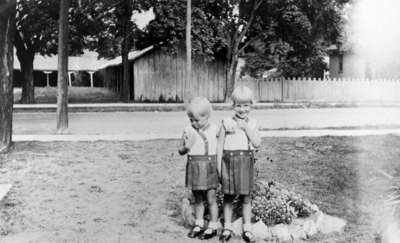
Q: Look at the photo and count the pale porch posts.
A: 3